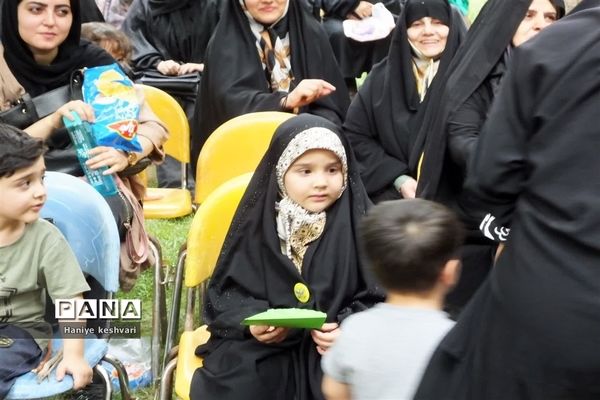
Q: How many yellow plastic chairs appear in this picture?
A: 3